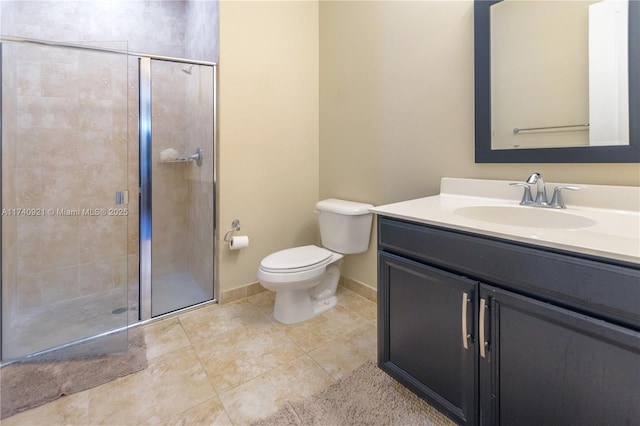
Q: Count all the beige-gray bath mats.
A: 2